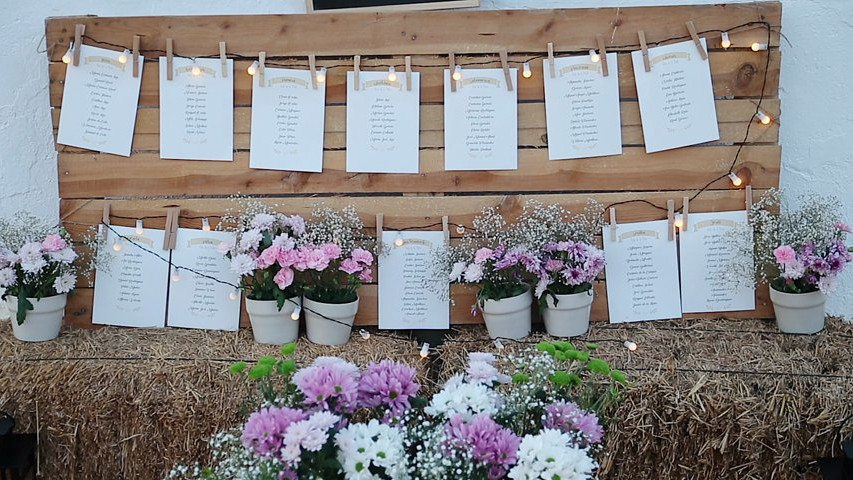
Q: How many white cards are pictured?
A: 12